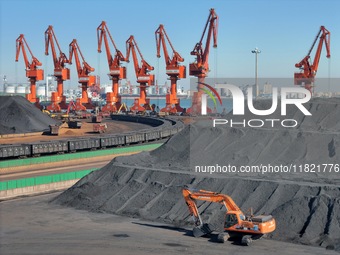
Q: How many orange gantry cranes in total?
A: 8